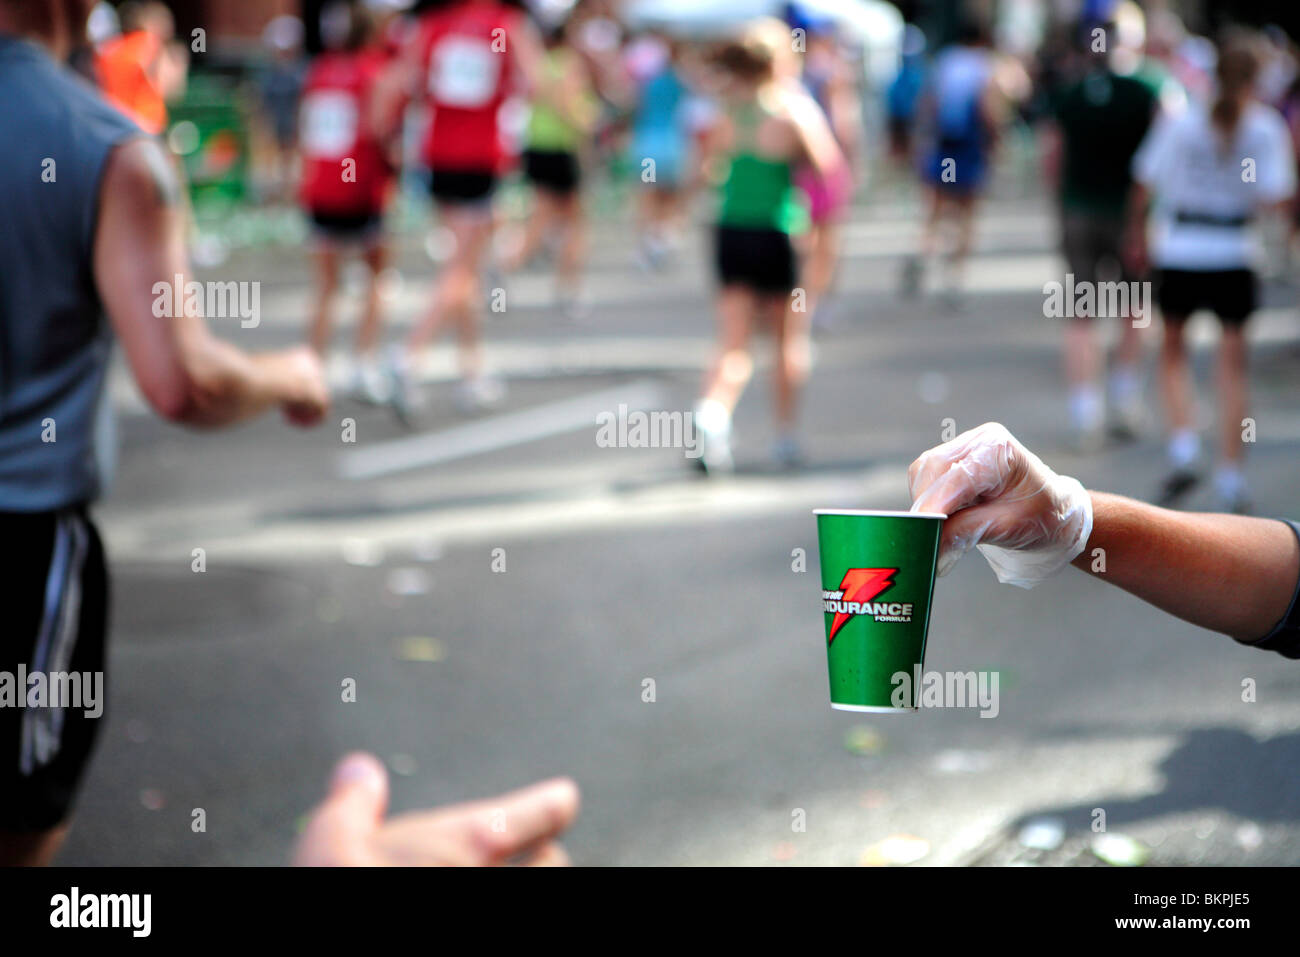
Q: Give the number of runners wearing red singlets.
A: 2